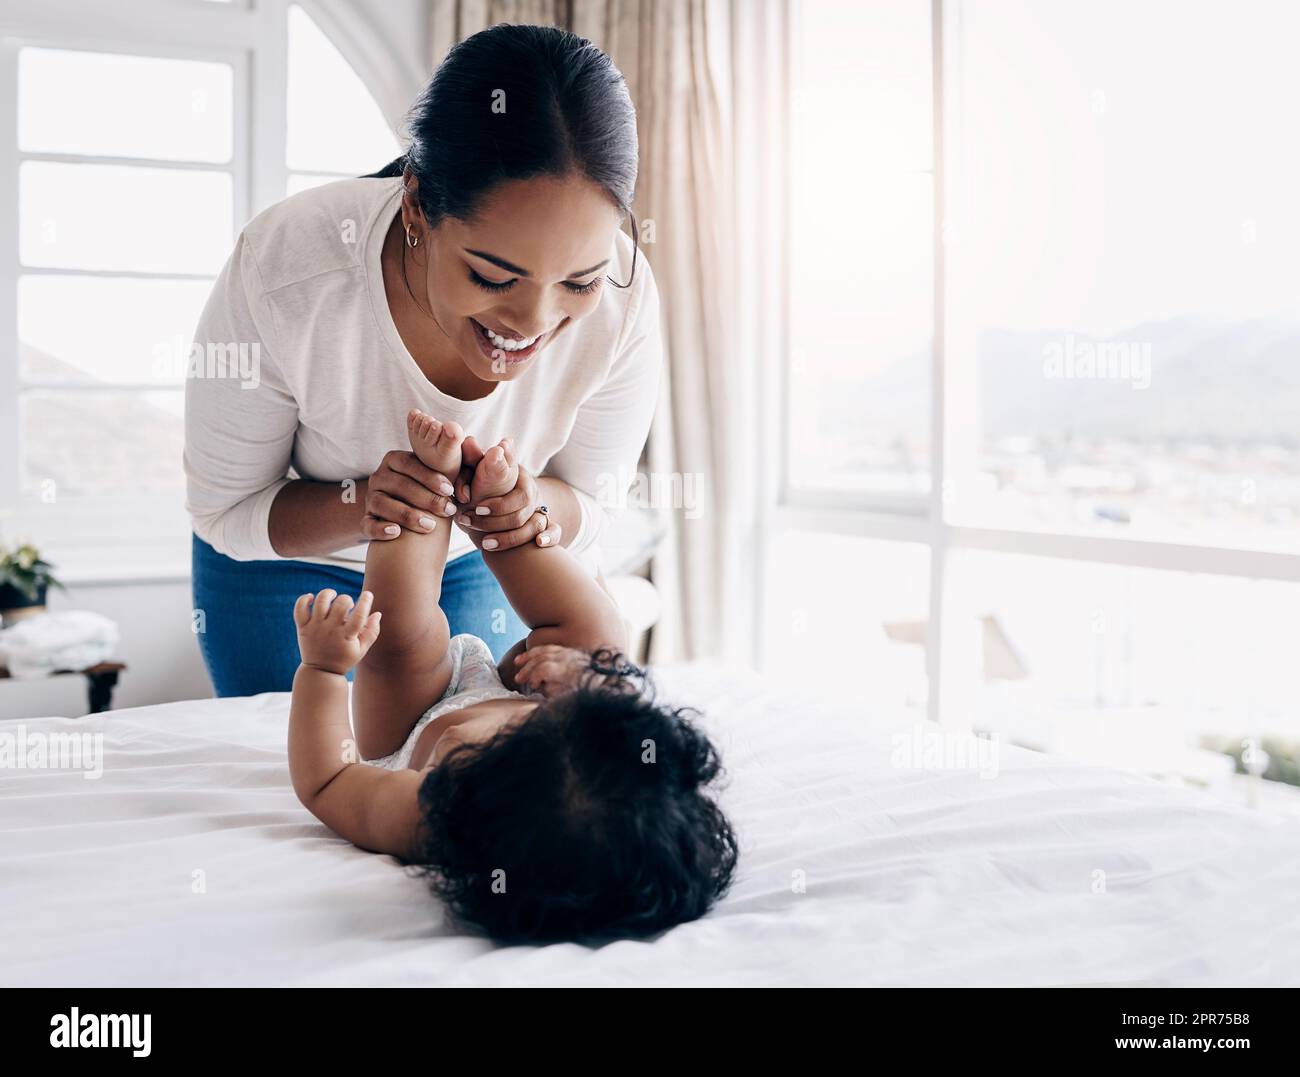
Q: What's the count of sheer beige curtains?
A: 1